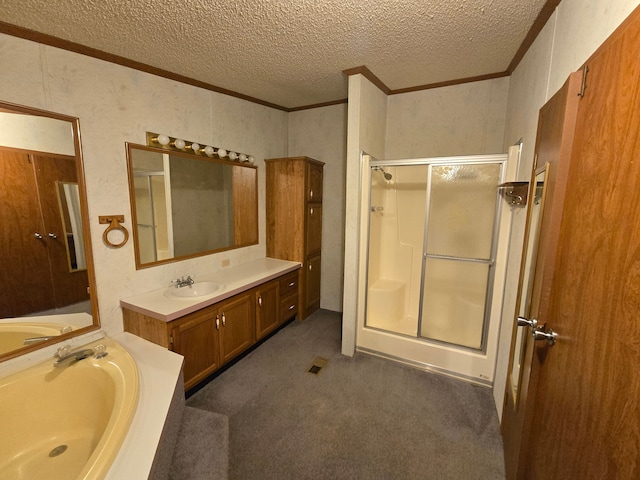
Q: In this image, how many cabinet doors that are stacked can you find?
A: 3